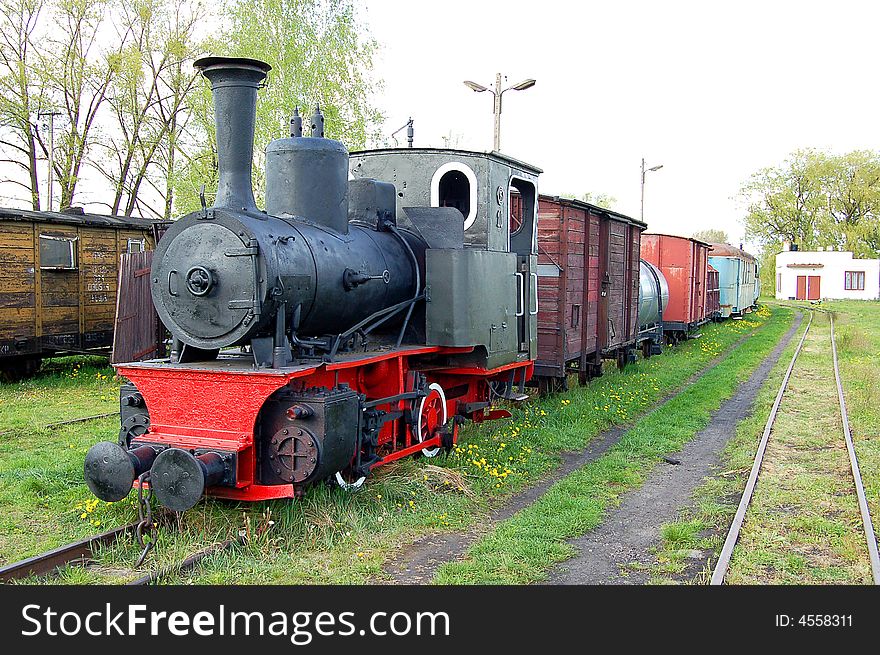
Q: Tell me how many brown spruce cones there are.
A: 0